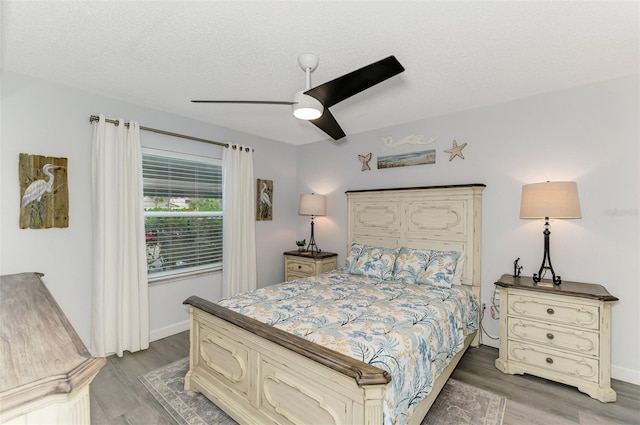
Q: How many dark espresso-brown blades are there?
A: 3